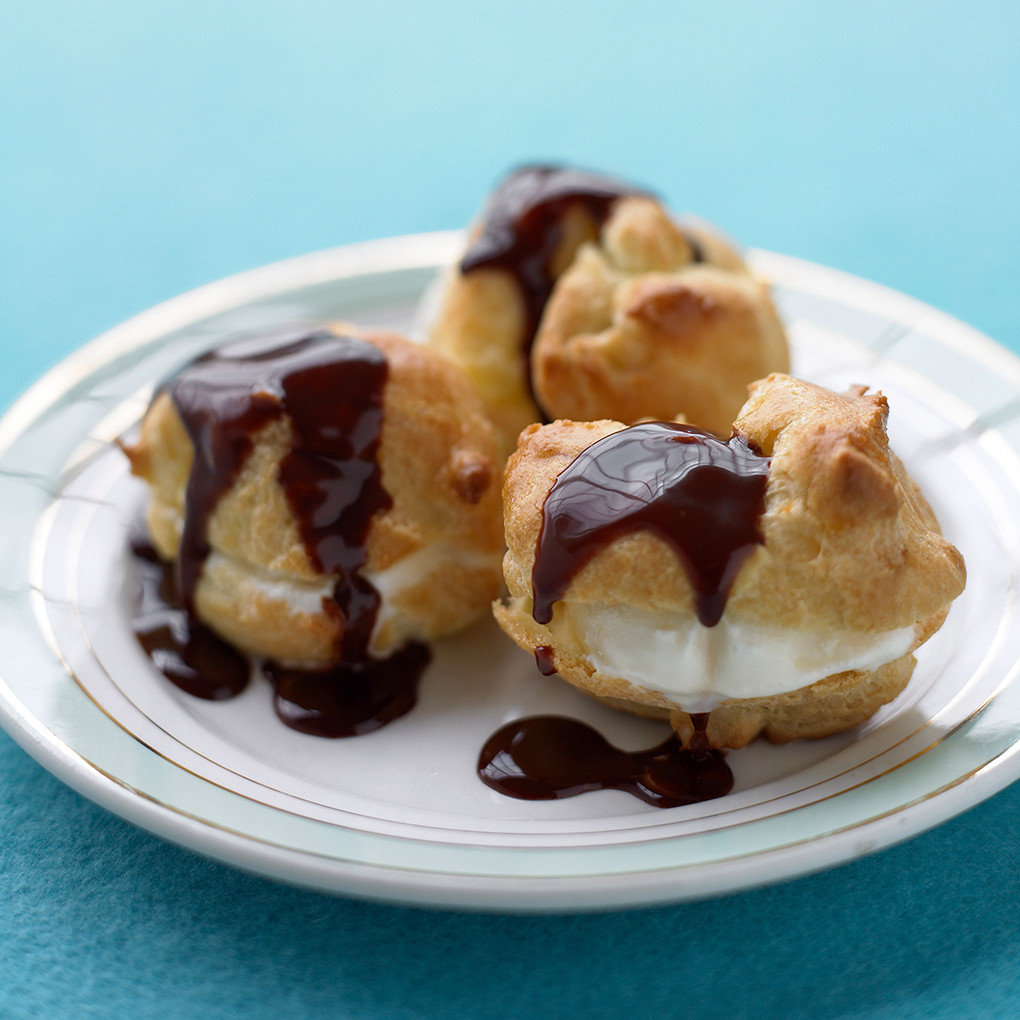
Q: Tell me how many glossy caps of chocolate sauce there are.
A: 3